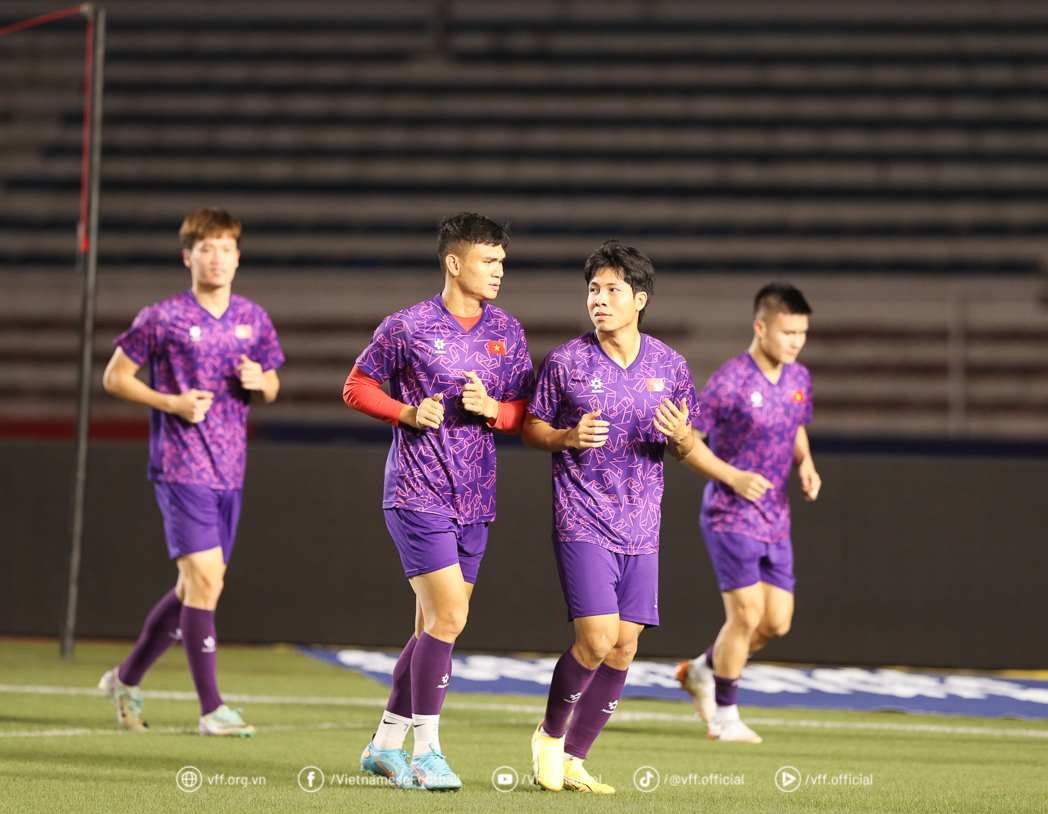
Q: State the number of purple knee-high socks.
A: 6